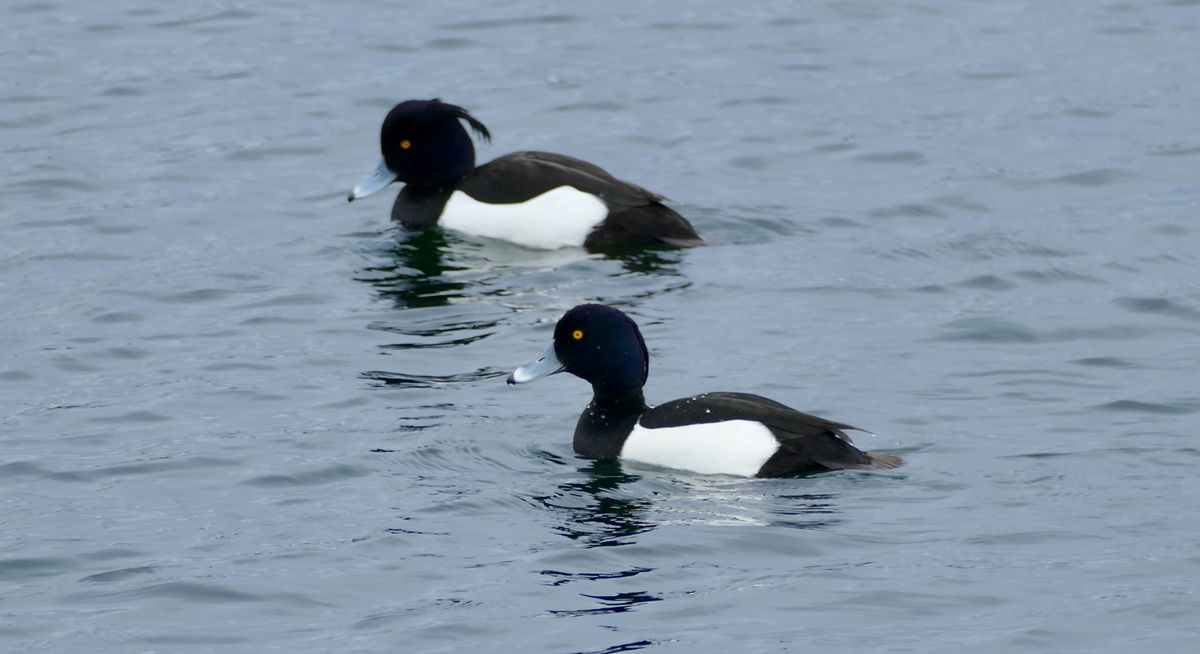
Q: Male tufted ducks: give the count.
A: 2